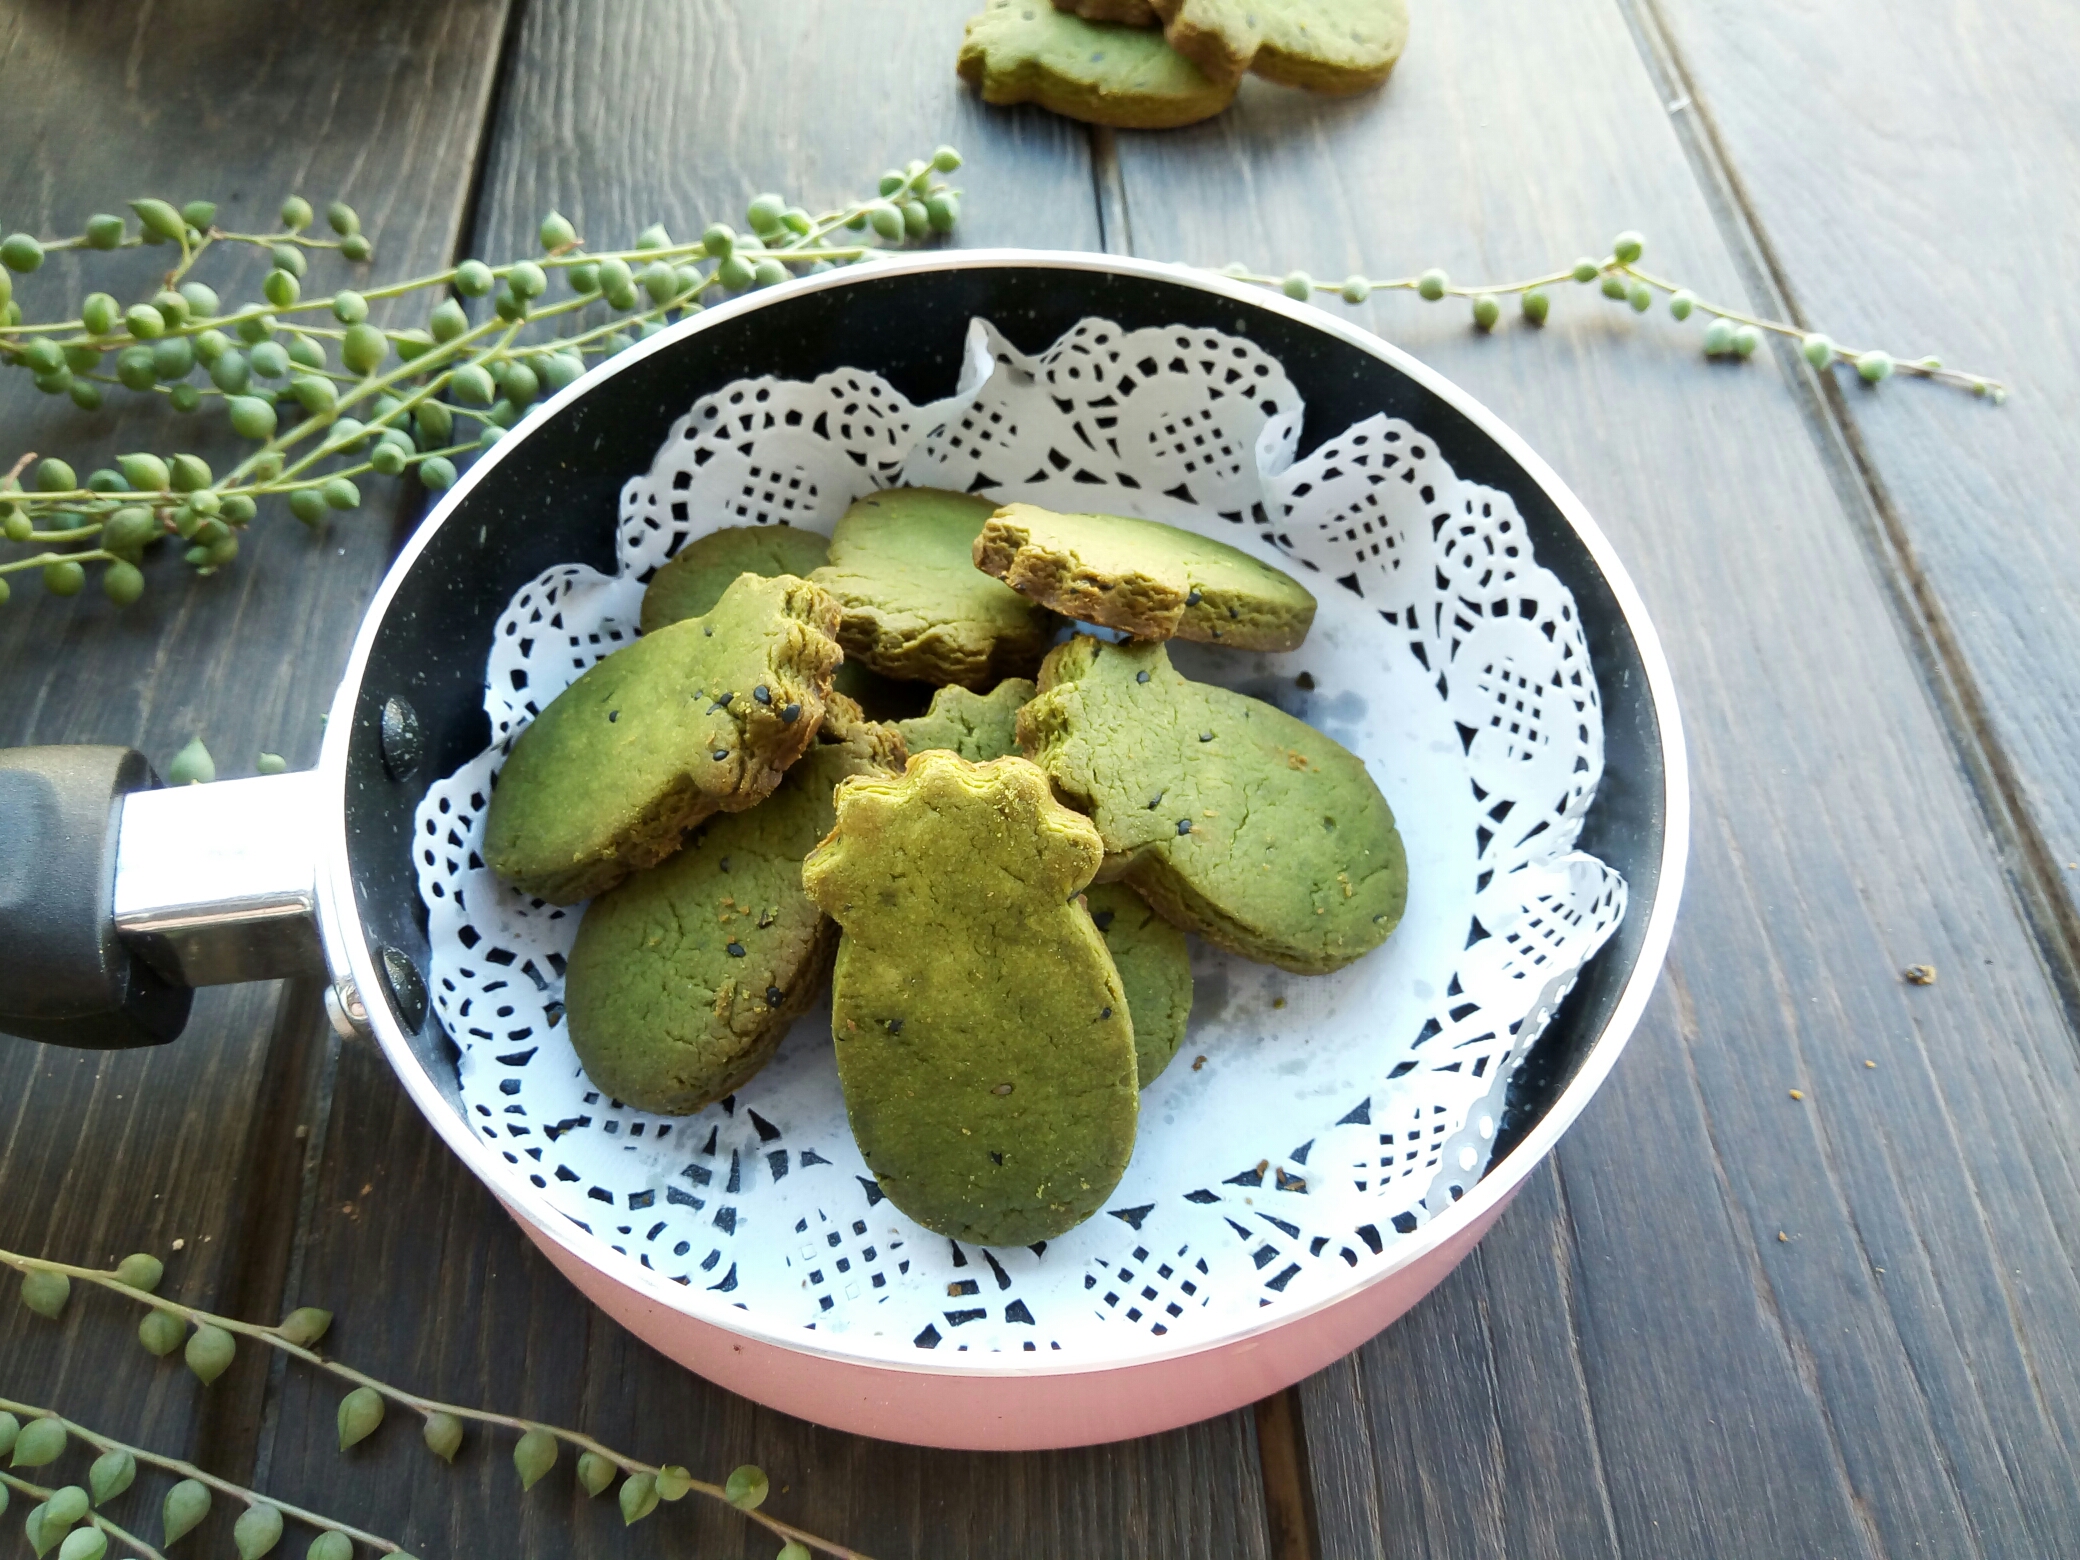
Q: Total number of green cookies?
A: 11